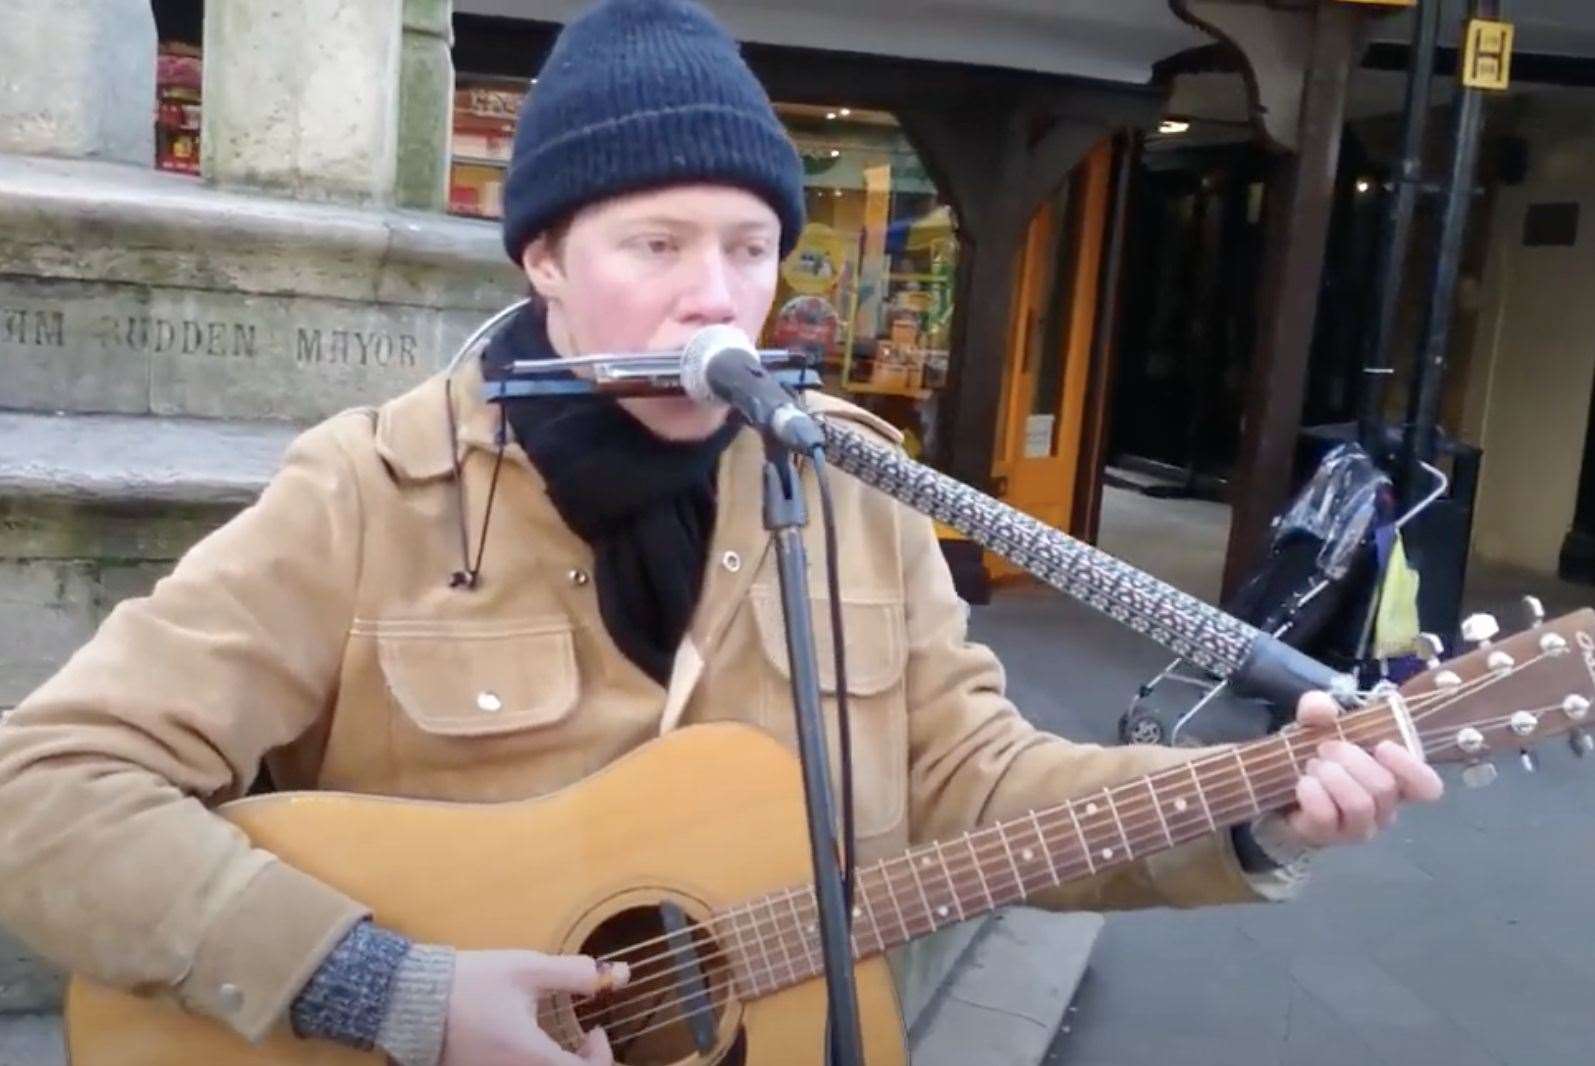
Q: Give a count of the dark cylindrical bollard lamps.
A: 0